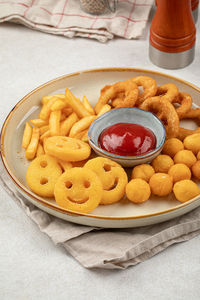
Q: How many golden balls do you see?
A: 11